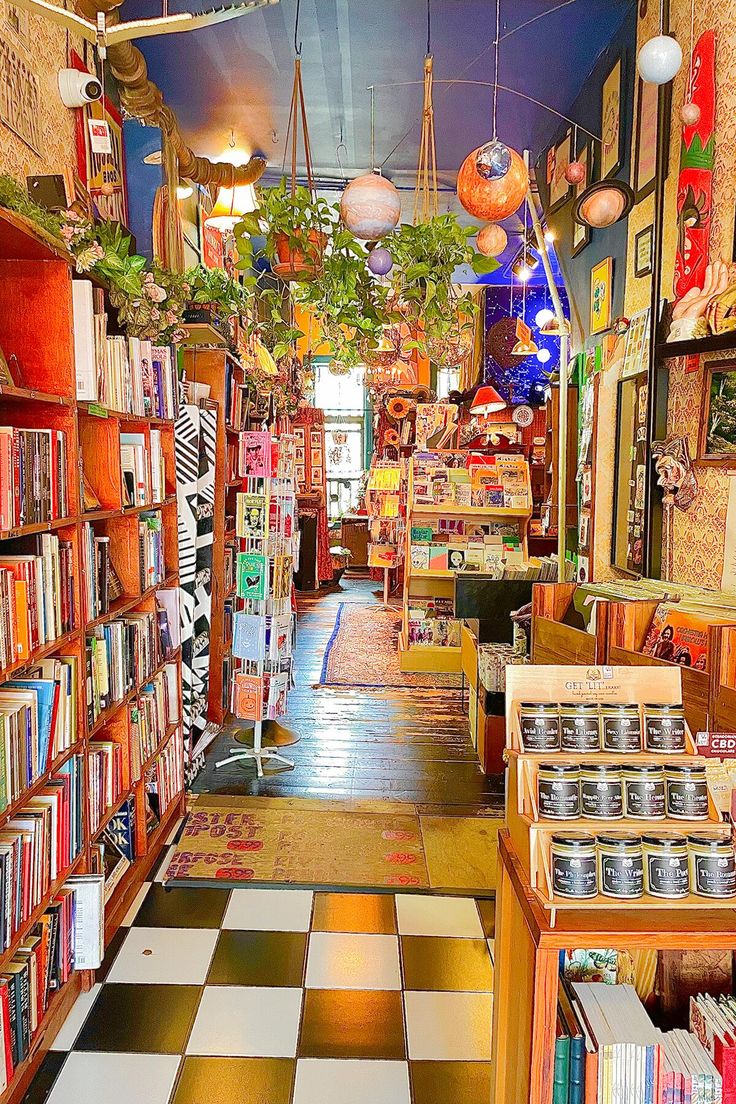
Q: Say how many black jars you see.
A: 12